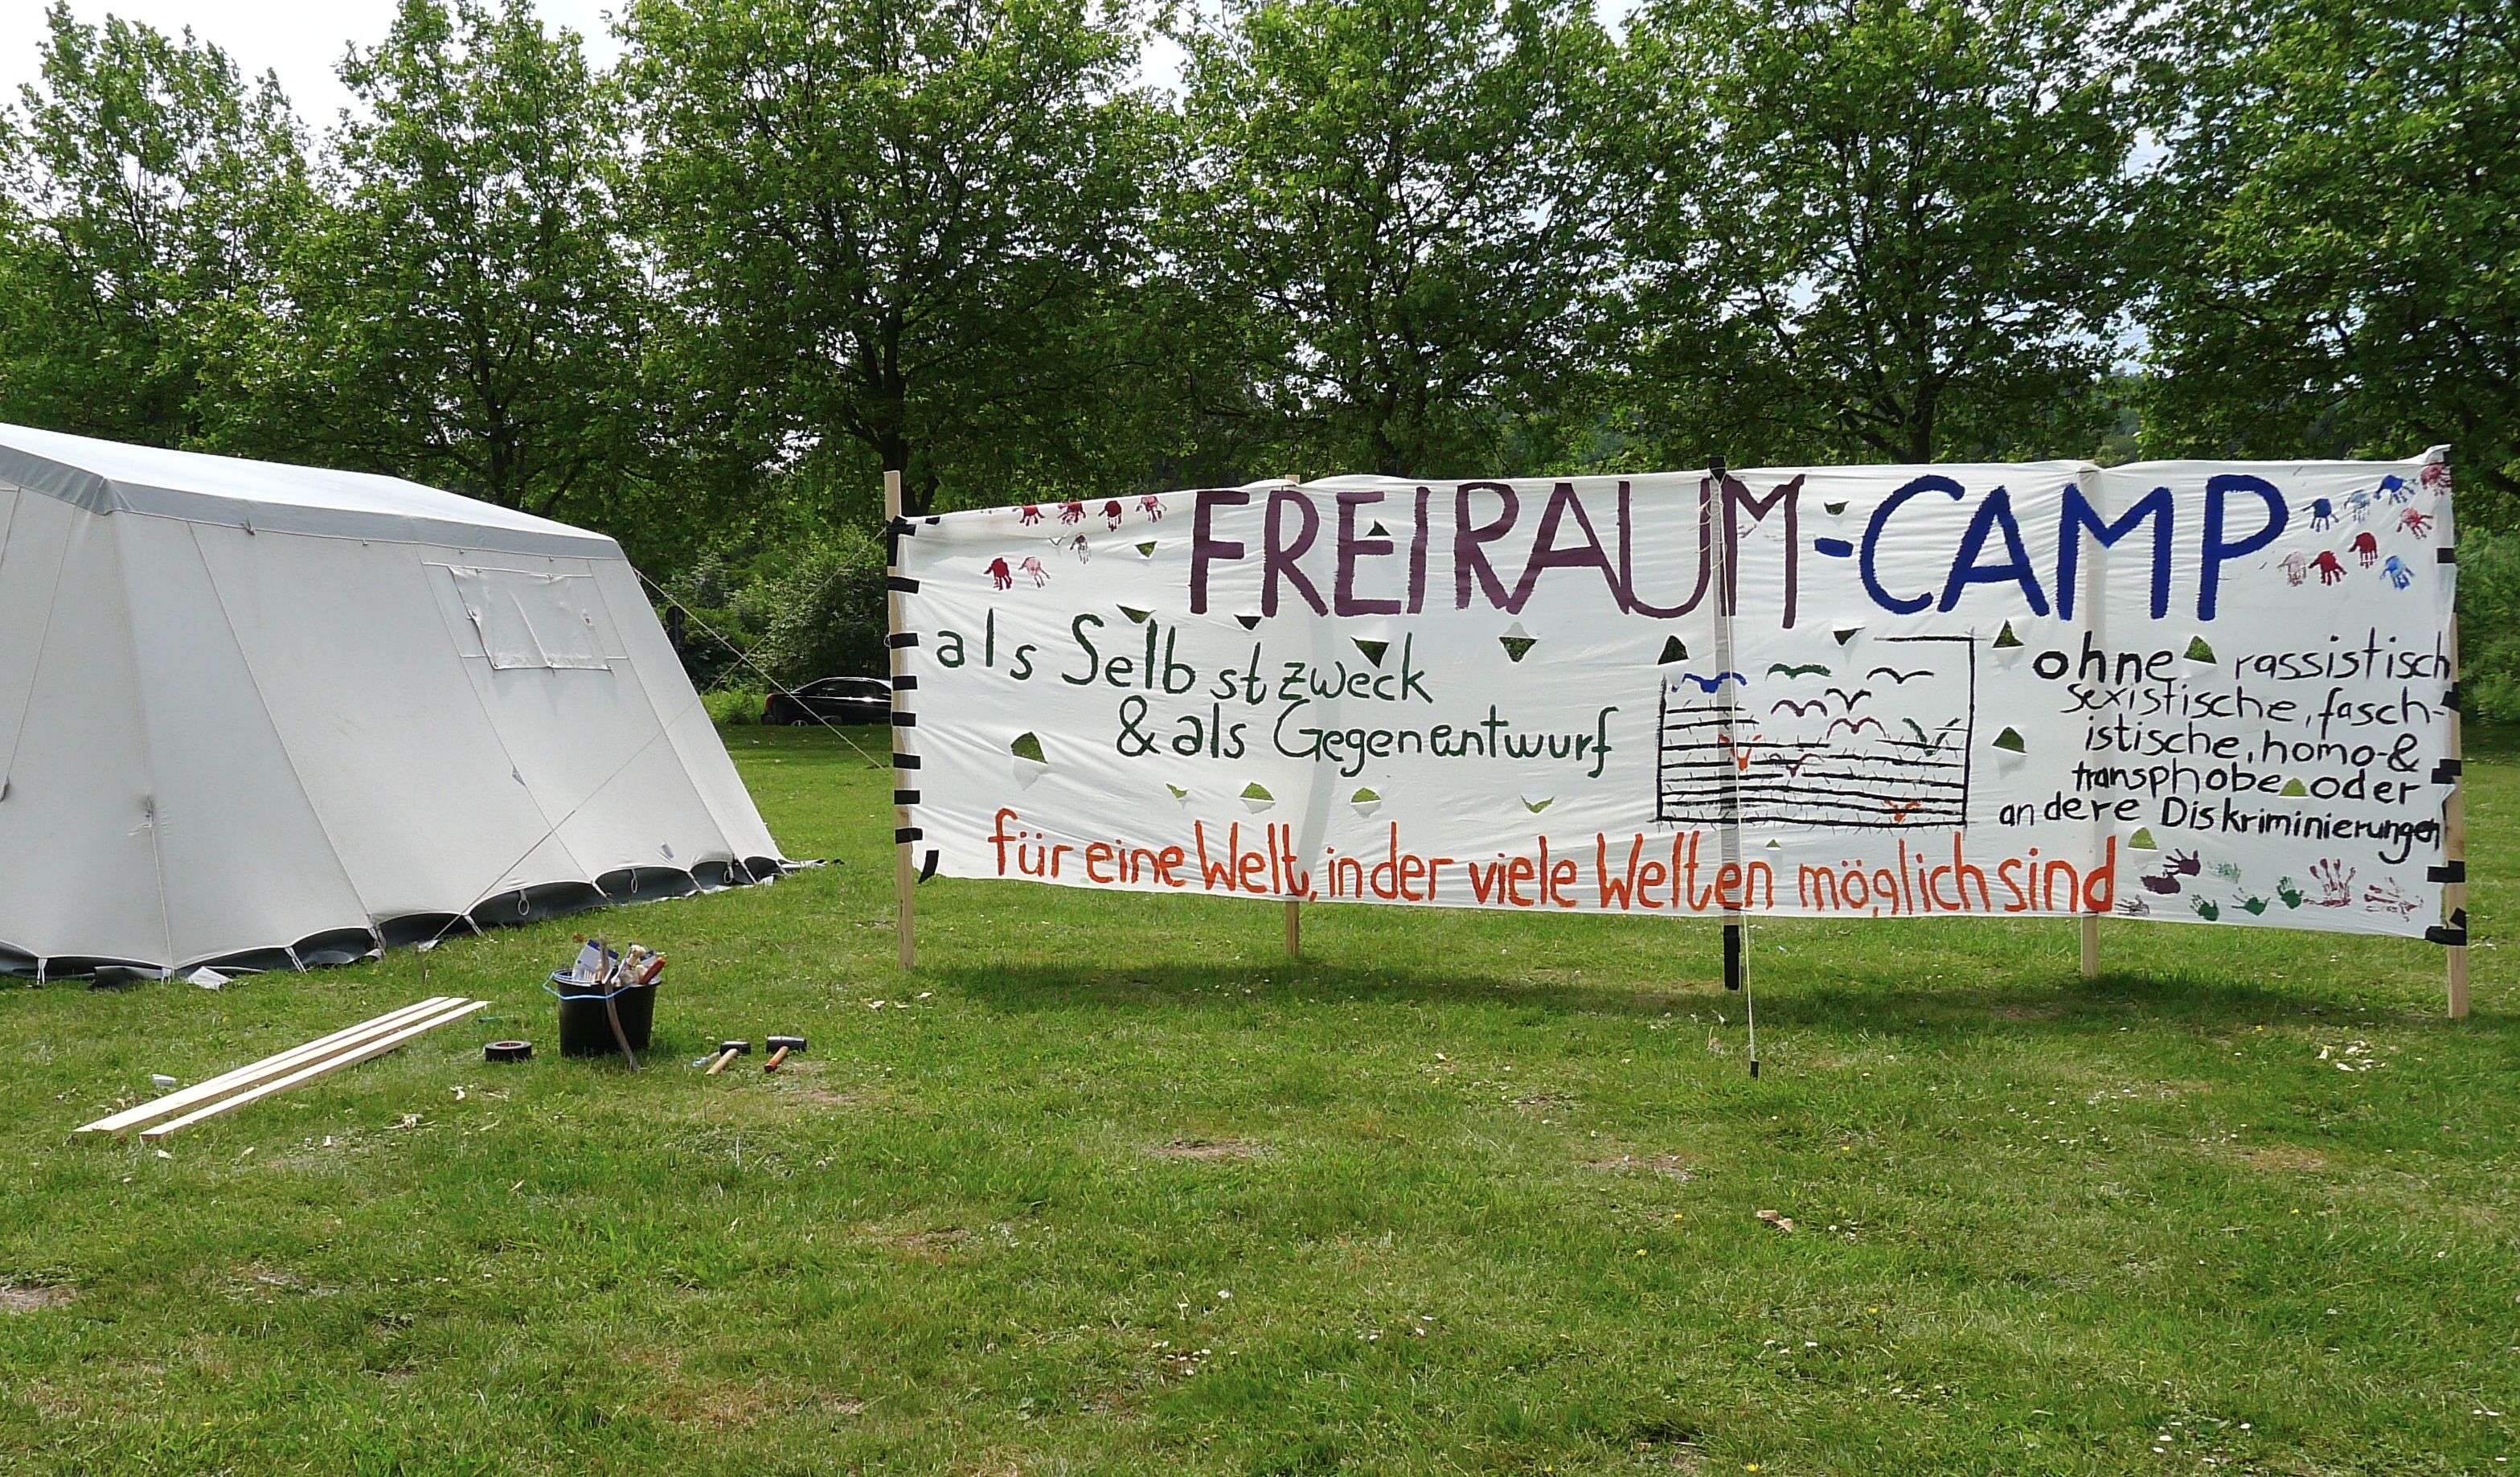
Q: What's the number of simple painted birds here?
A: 10